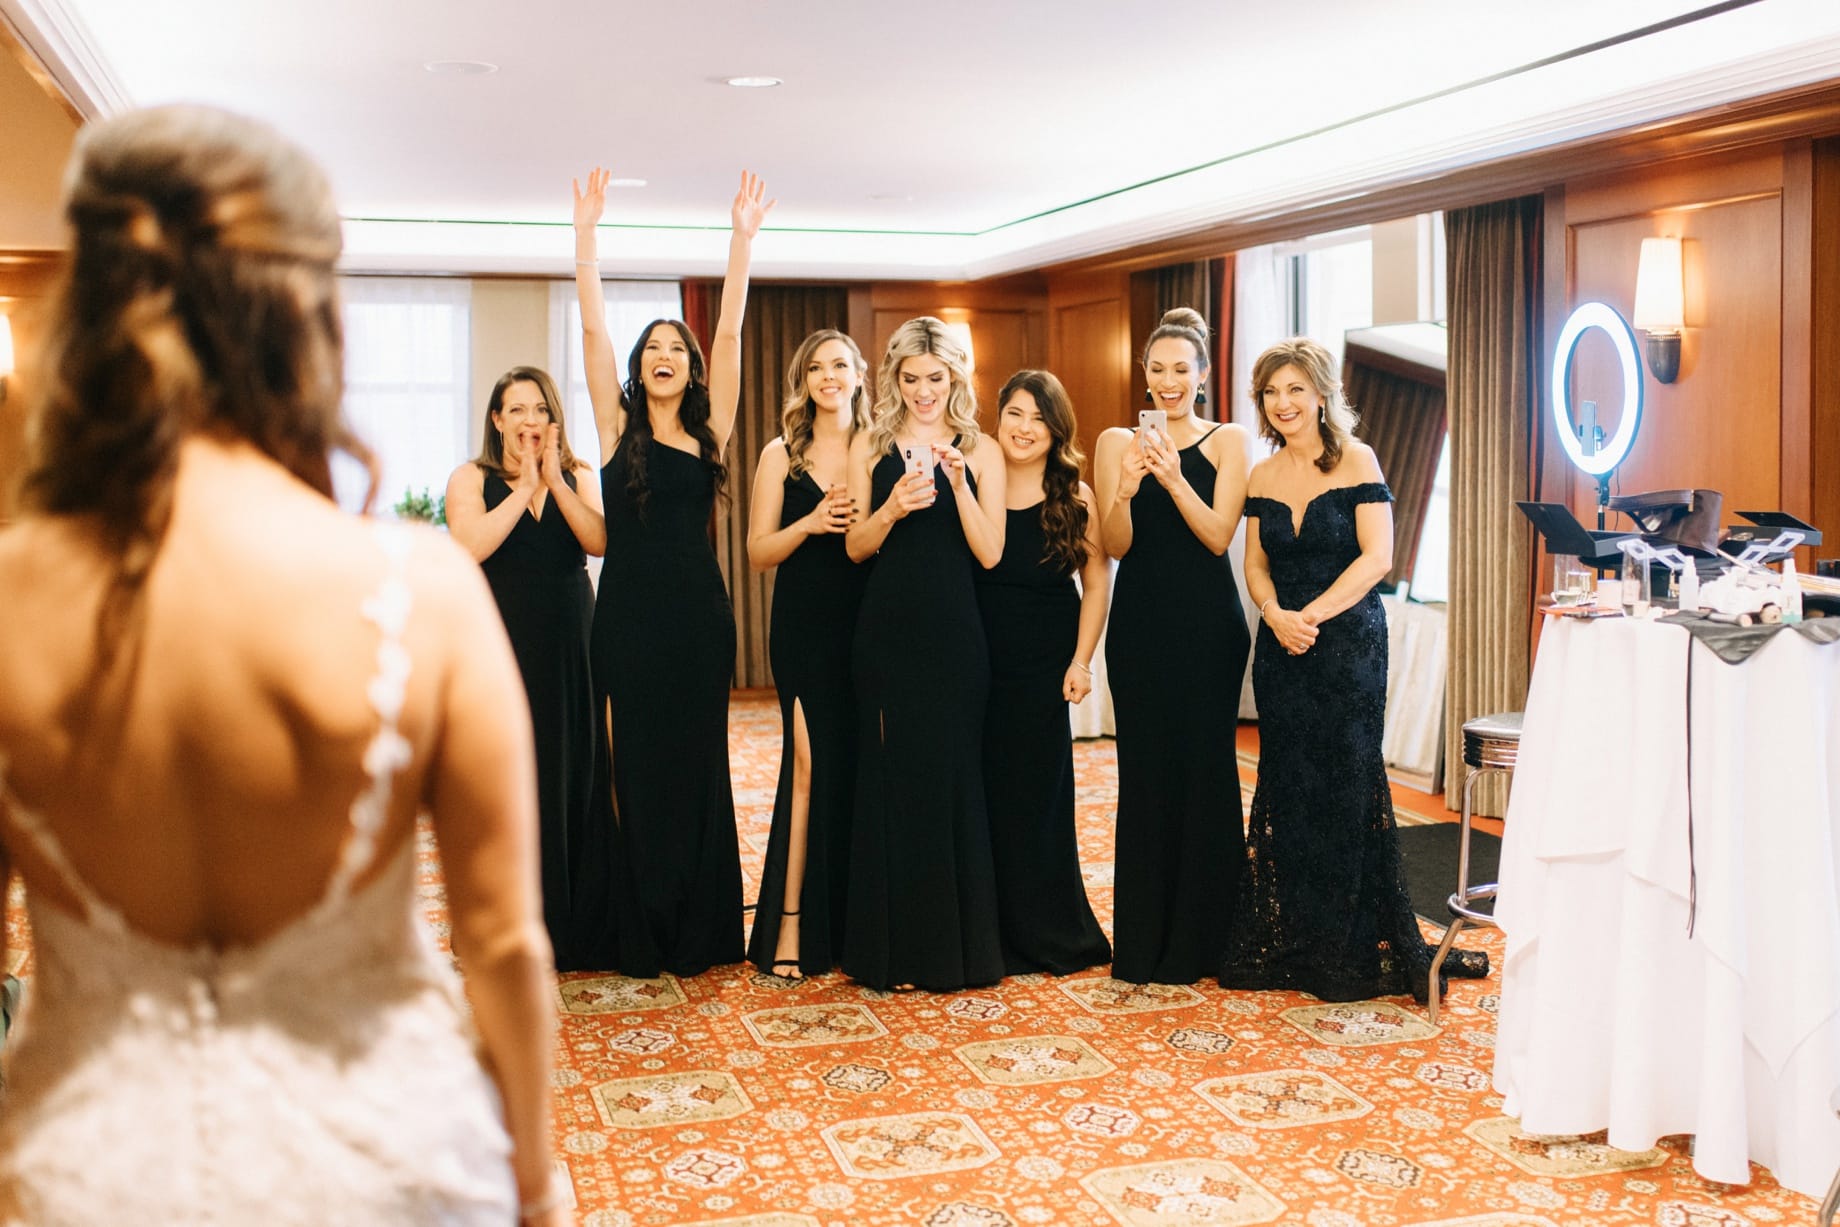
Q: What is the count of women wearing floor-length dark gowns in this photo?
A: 7